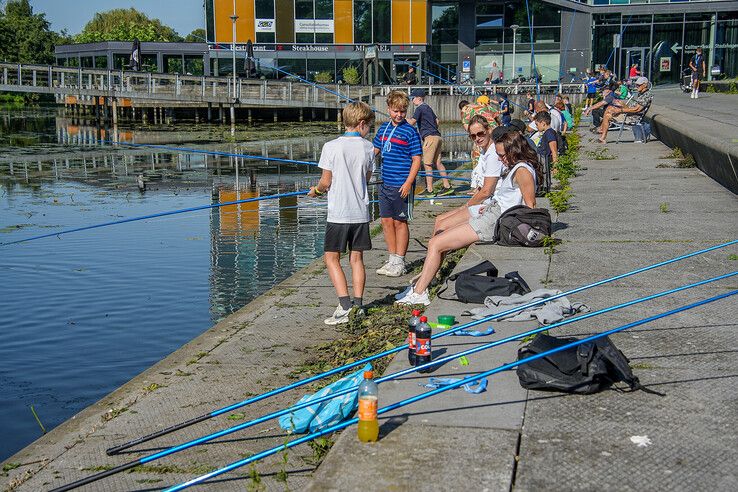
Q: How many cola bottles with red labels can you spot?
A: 2